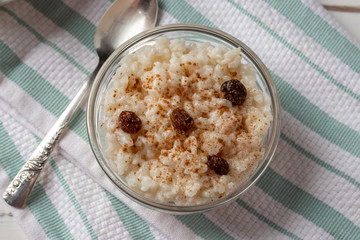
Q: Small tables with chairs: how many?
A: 0